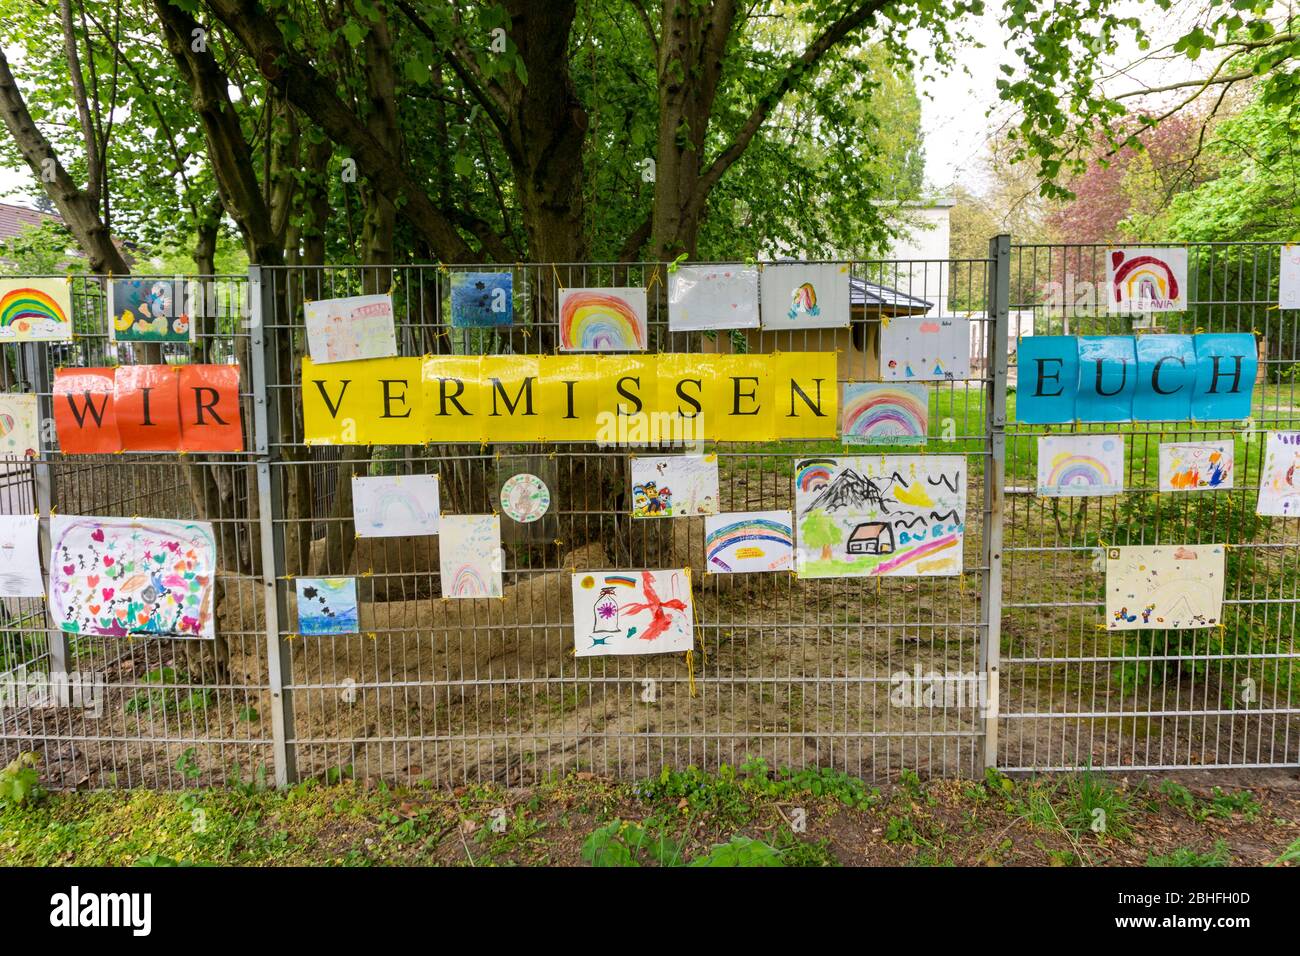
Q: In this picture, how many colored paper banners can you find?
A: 3